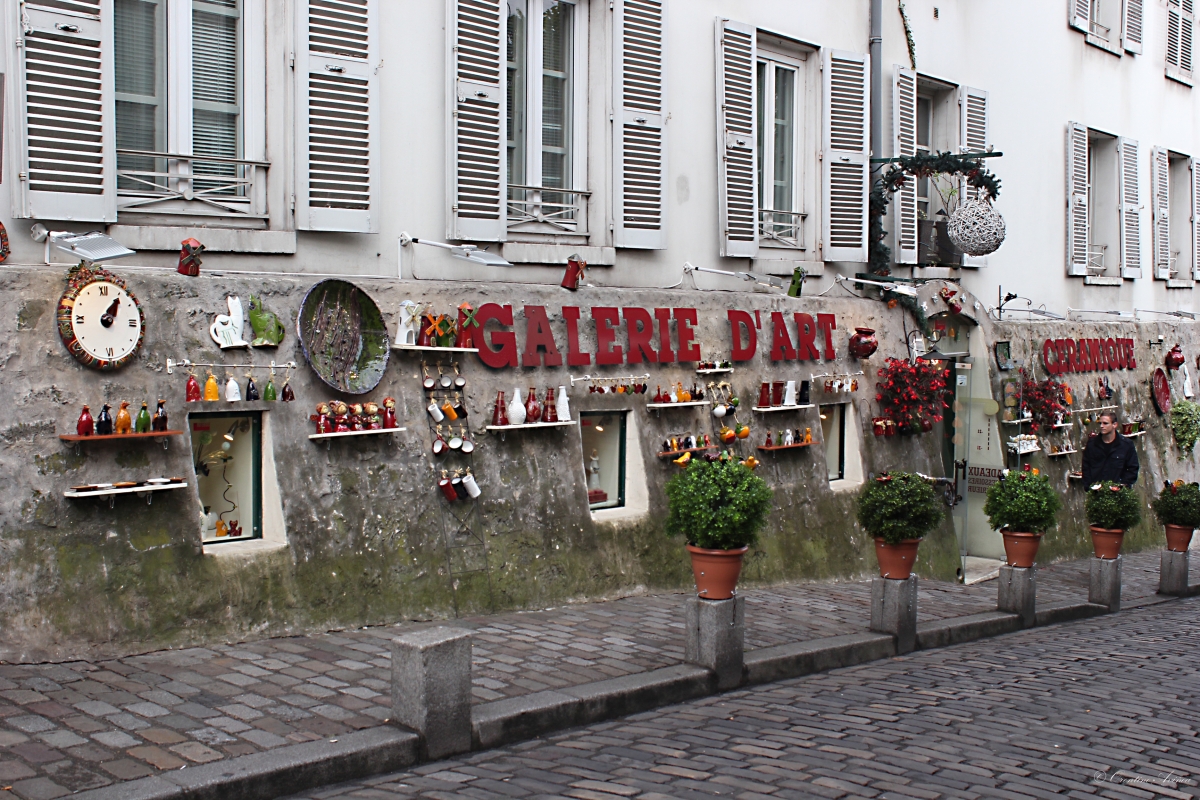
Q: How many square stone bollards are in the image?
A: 6